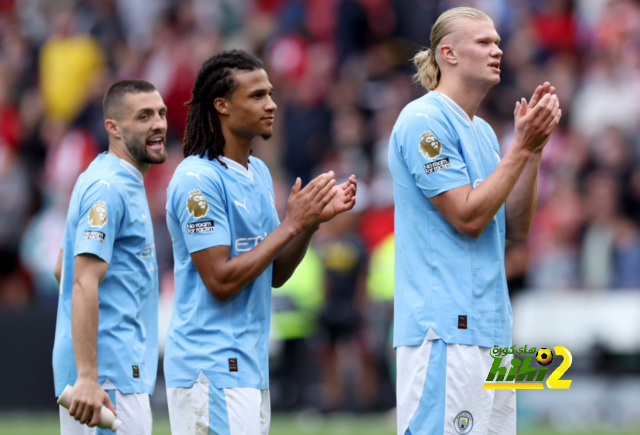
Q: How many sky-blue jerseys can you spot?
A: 3